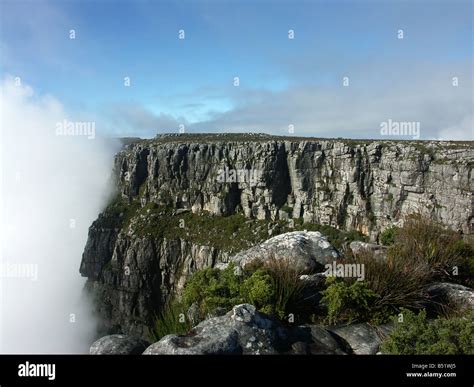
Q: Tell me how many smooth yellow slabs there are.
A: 0